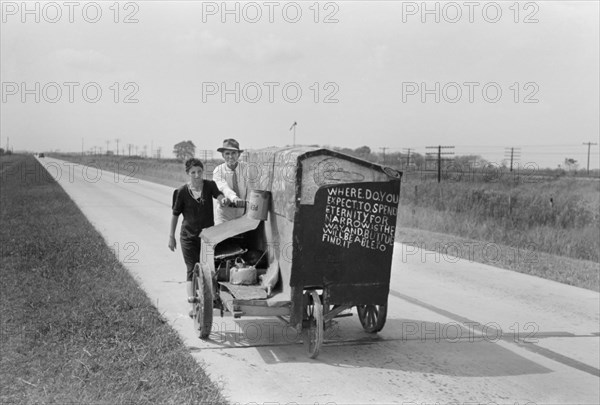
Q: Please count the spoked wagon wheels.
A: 3